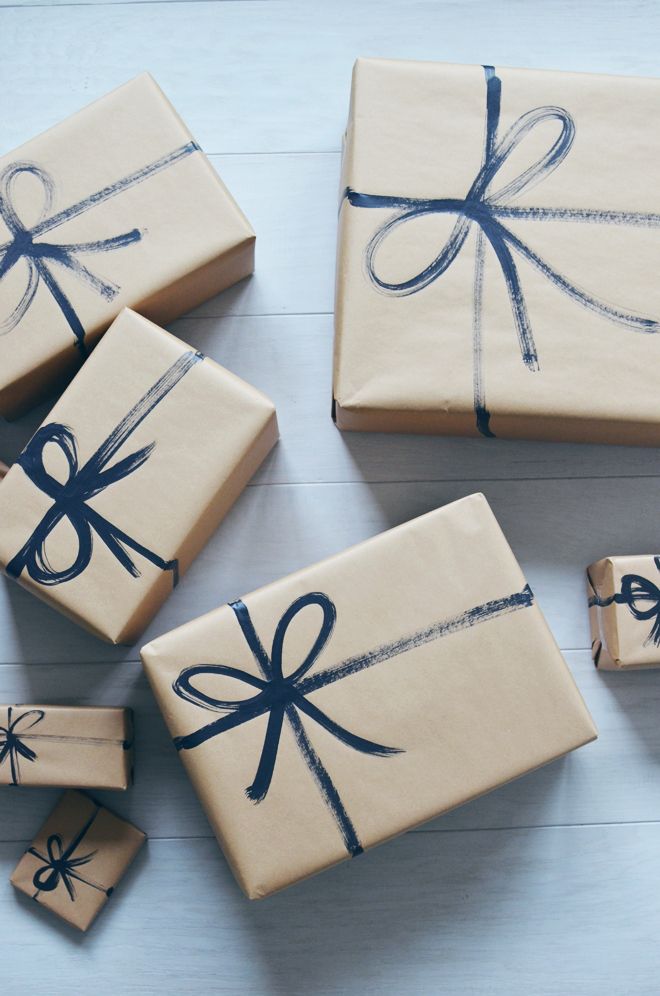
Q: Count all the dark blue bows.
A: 7